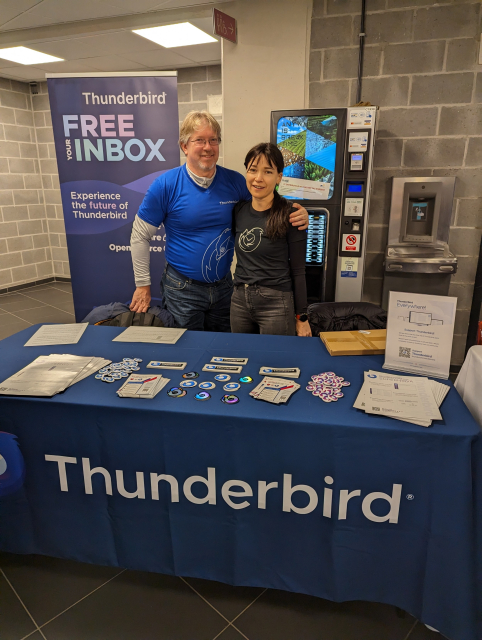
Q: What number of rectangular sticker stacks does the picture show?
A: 4